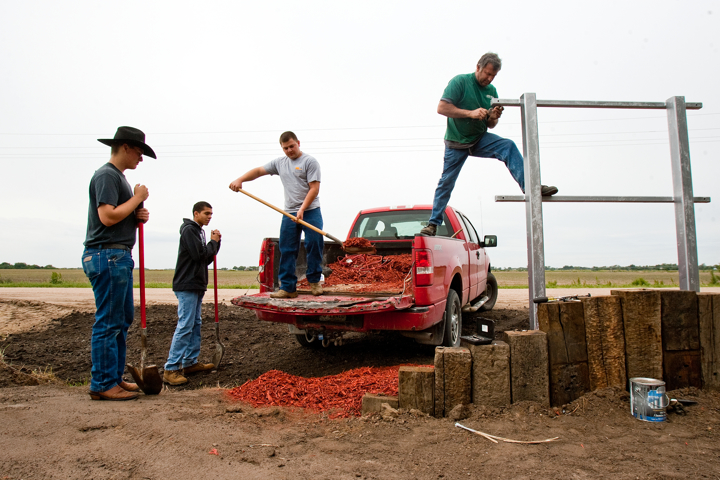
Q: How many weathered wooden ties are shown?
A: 10